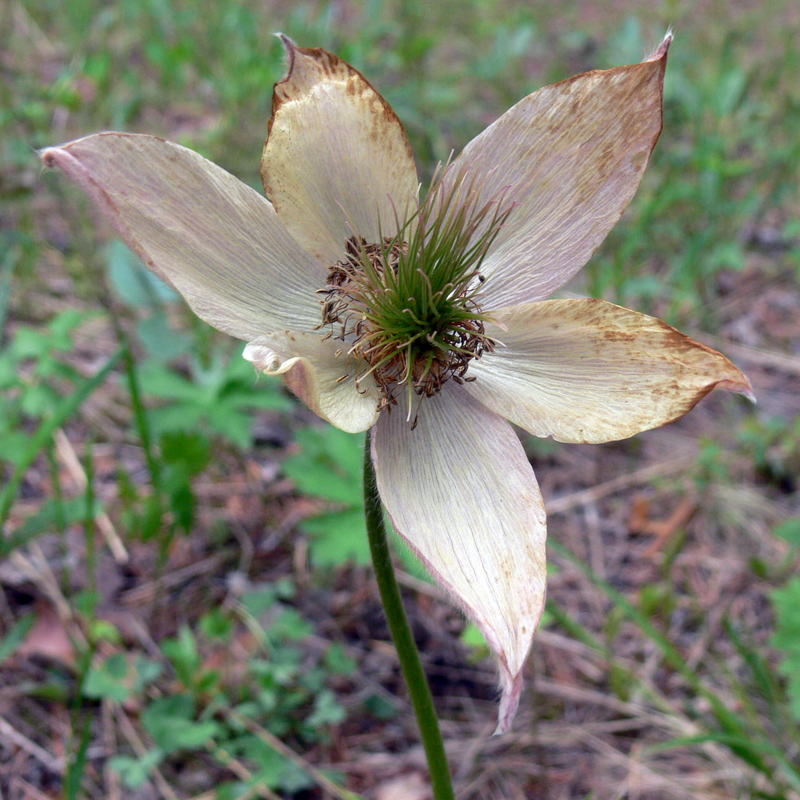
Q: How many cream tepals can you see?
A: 6